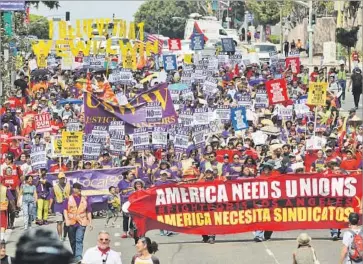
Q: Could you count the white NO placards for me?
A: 4